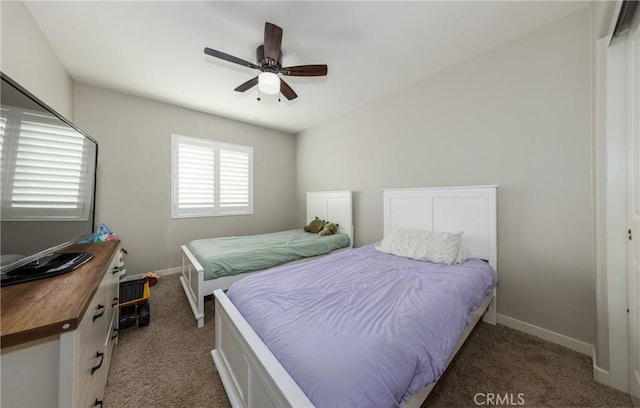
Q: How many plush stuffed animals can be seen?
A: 2